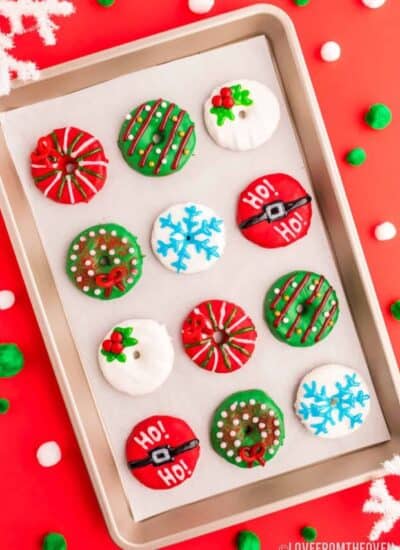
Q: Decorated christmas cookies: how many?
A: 12